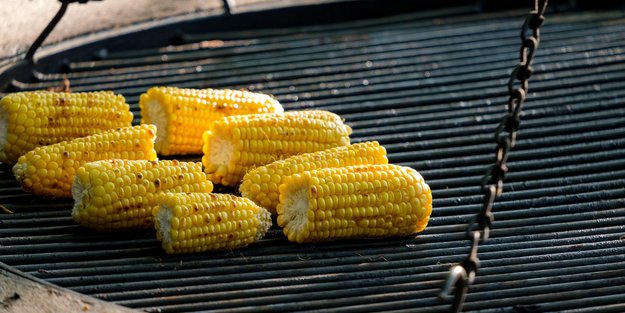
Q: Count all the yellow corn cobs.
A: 8